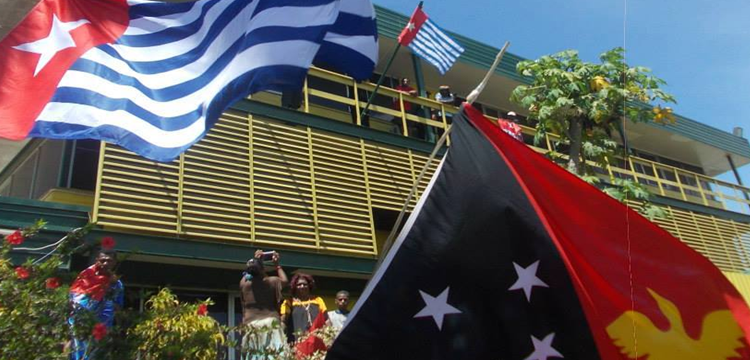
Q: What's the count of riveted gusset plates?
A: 0